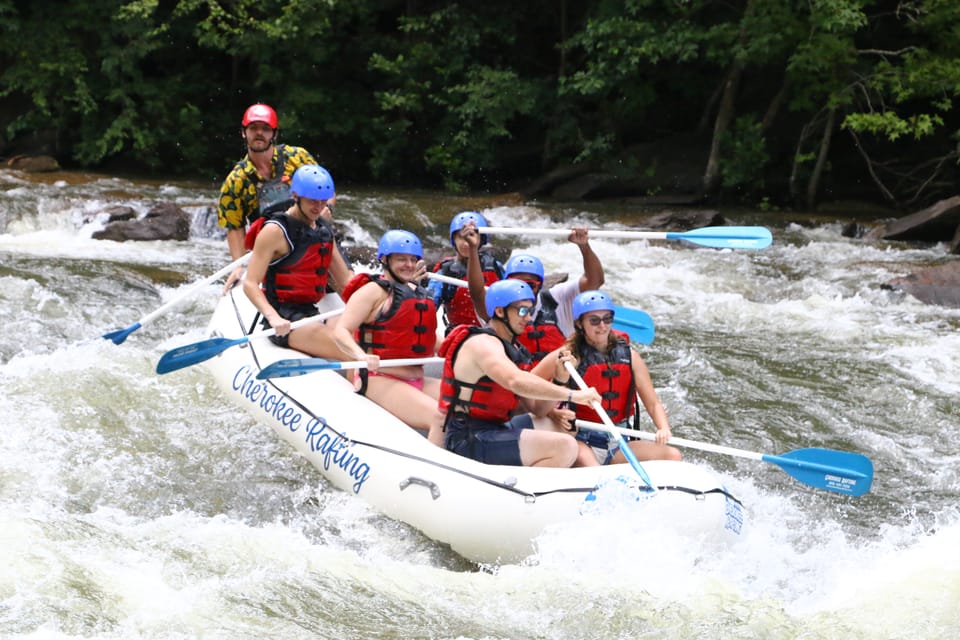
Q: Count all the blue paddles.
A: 7